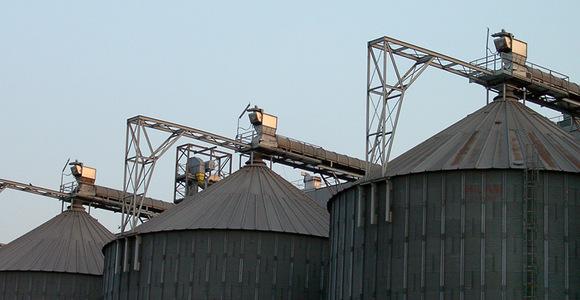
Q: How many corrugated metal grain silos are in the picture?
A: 3